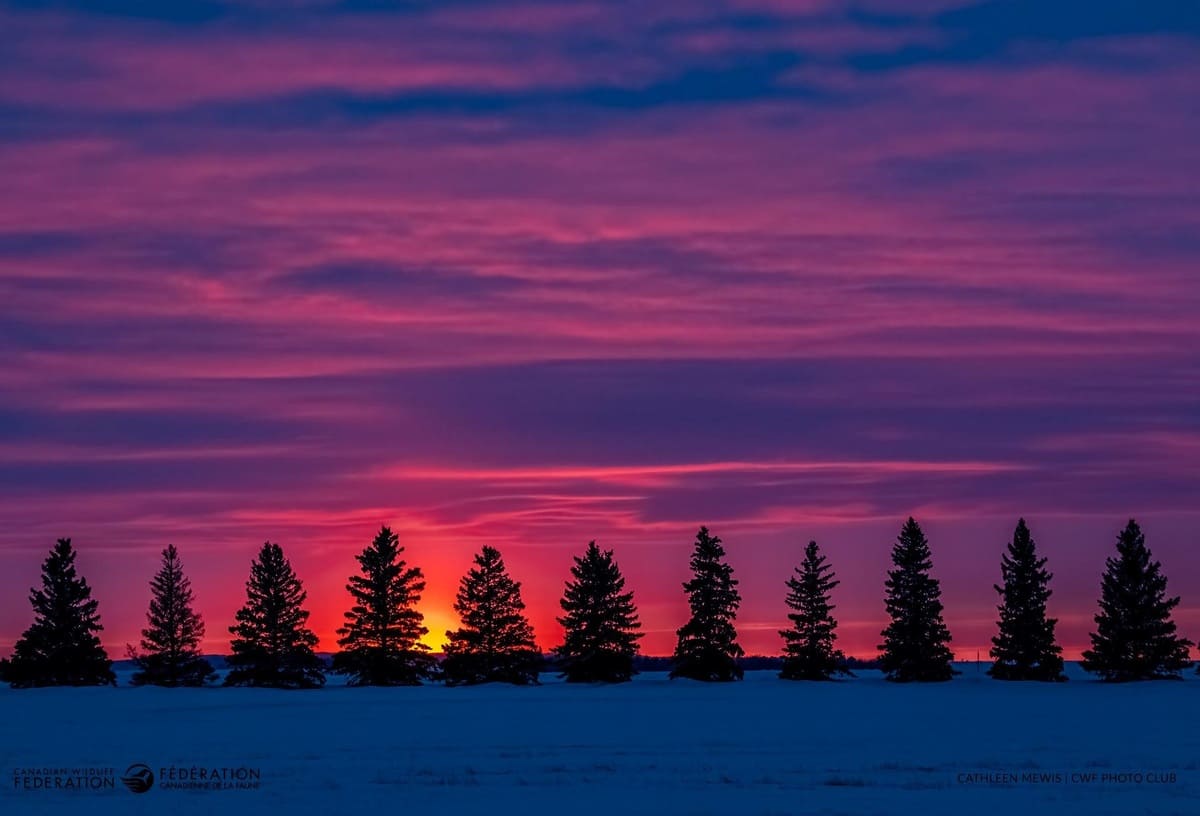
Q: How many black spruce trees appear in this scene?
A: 11